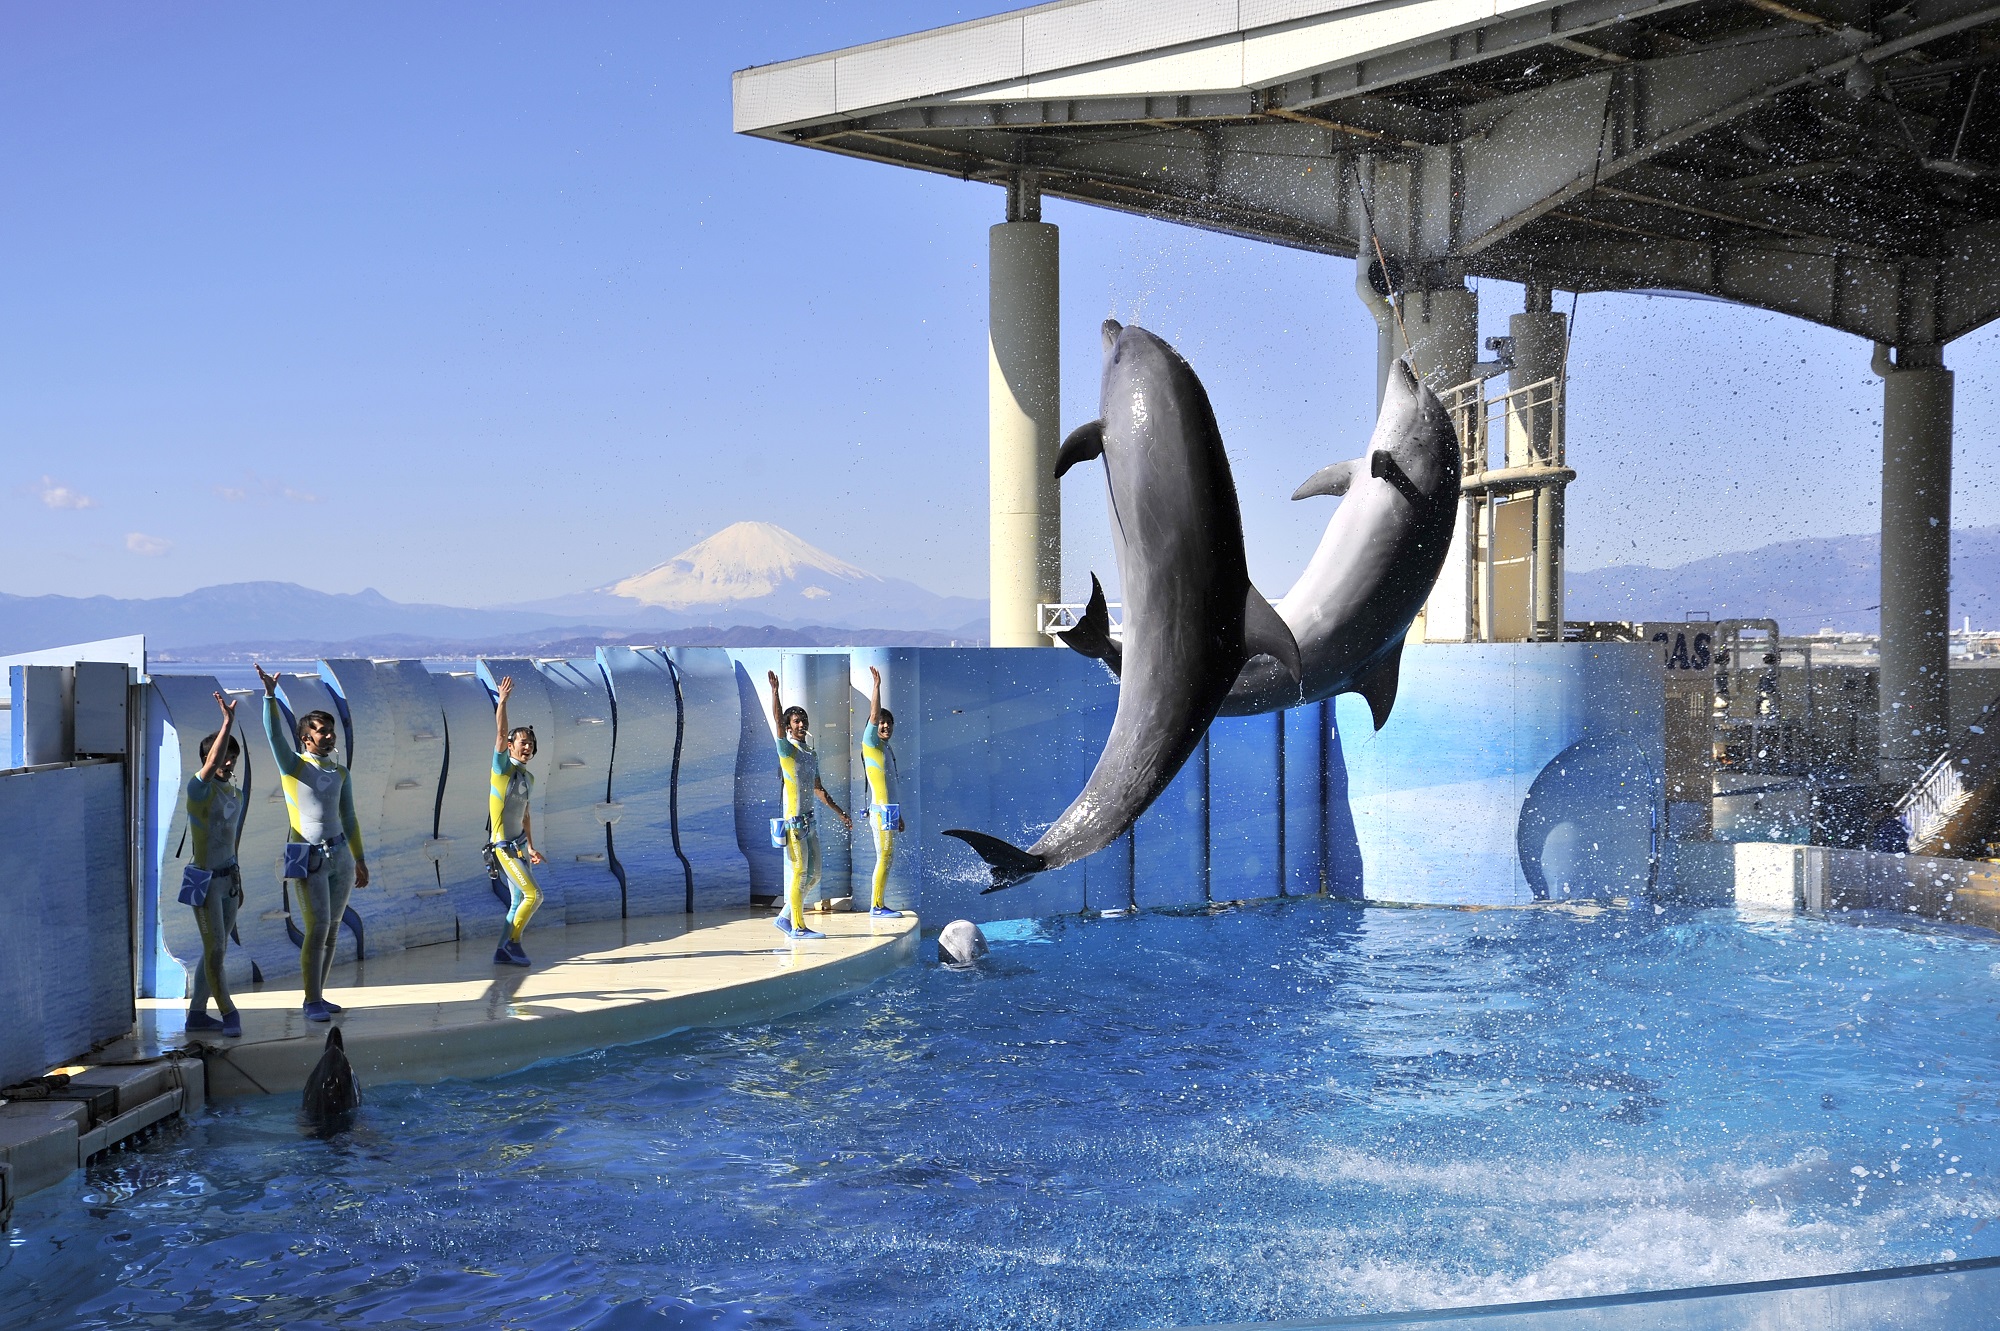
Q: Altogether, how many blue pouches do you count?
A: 4